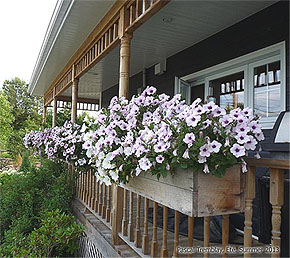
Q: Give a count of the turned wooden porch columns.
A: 4